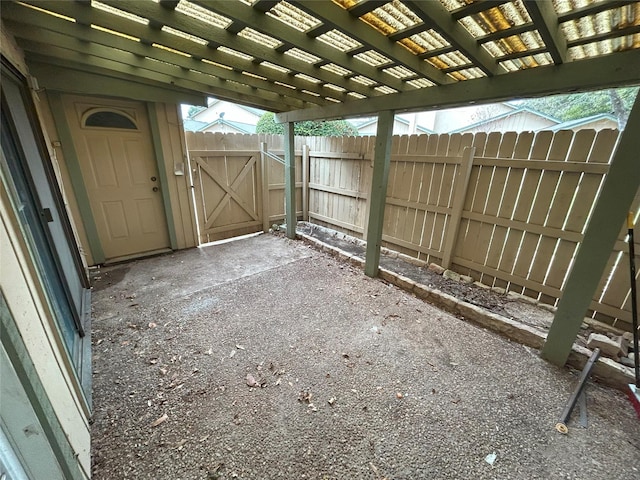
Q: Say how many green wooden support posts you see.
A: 3